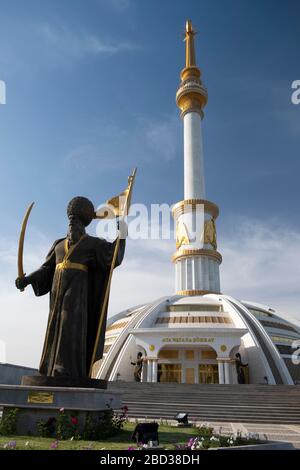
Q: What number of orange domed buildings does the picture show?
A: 0